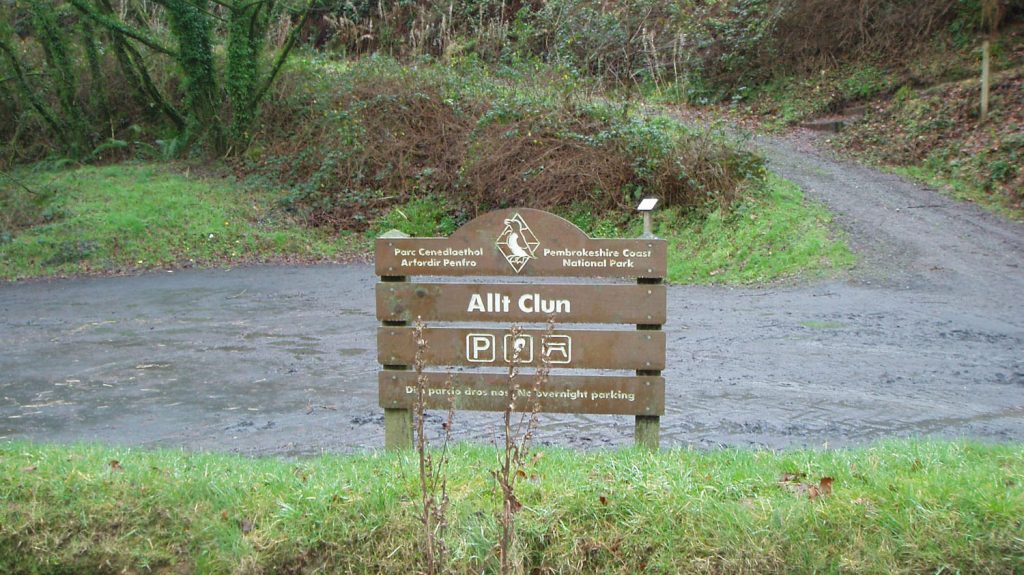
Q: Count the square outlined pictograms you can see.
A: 3